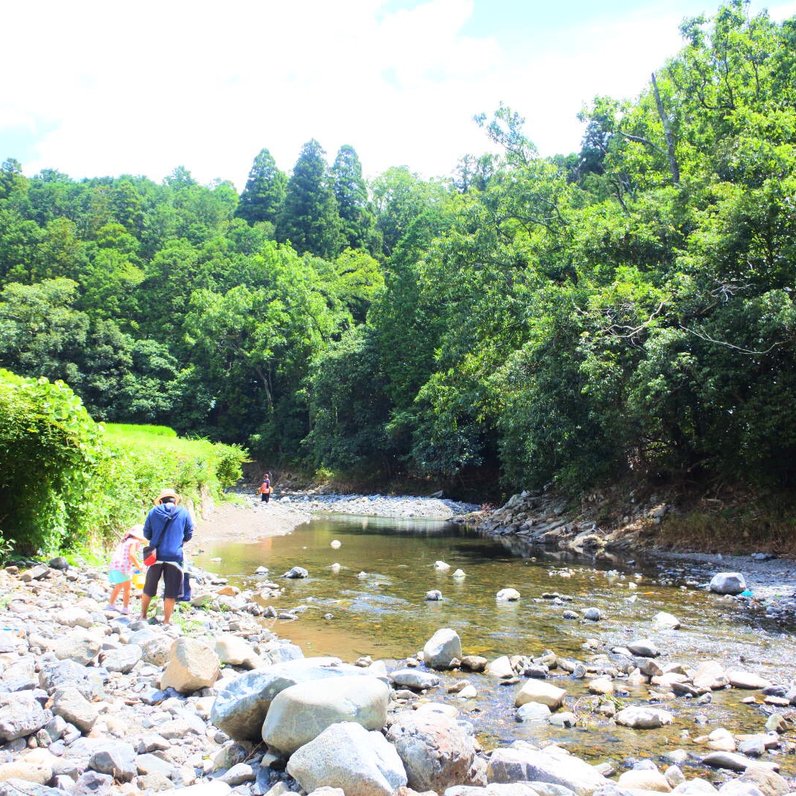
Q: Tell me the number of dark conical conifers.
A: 3